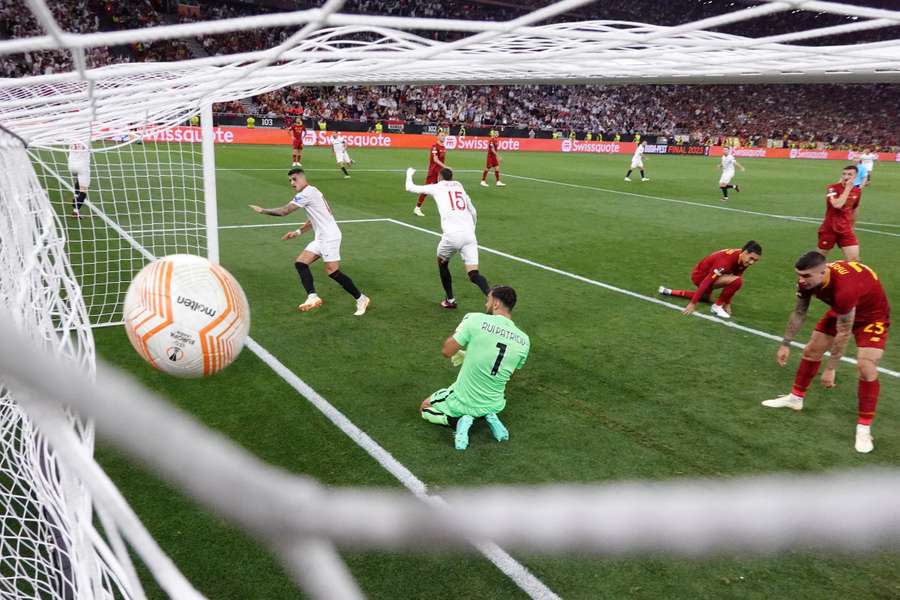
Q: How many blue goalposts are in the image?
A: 0